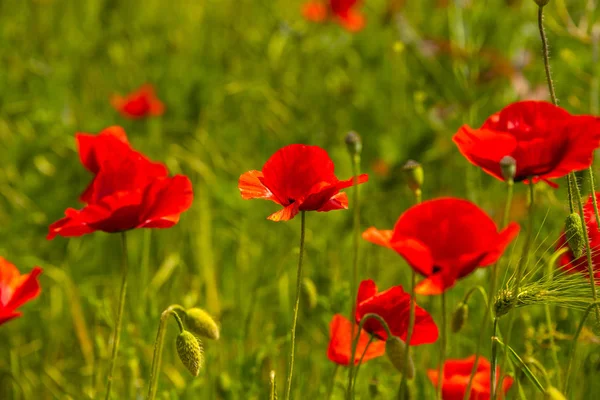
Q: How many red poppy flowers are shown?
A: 11